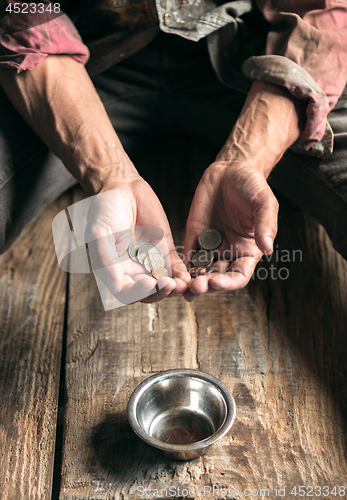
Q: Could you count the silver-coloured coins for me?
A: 5